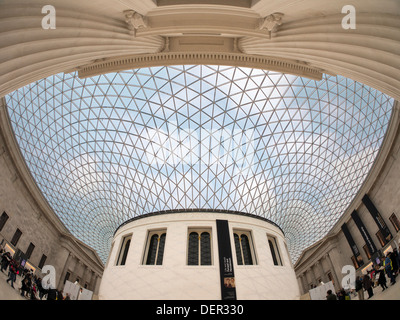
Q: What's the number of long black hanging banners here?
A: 4